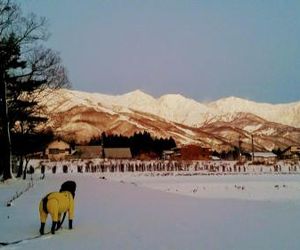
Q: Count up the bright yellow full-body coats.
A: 1